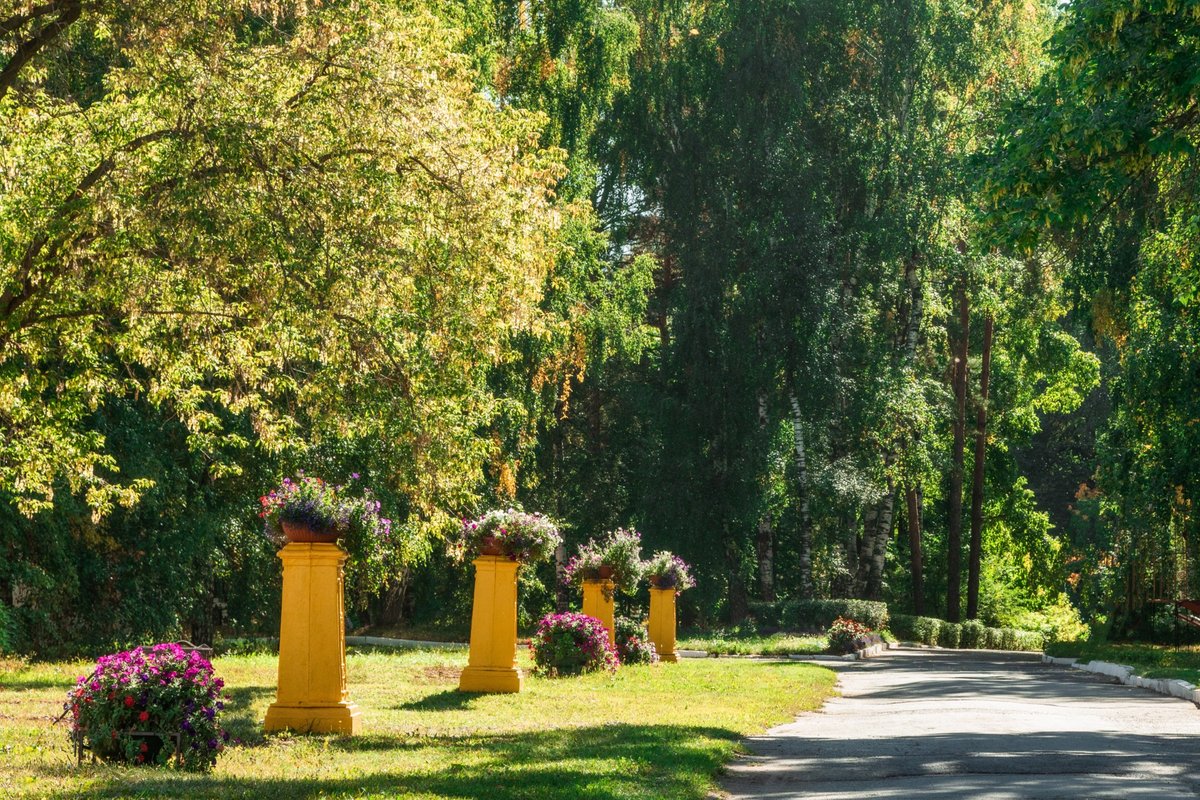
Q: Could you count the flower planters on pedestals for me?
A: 4